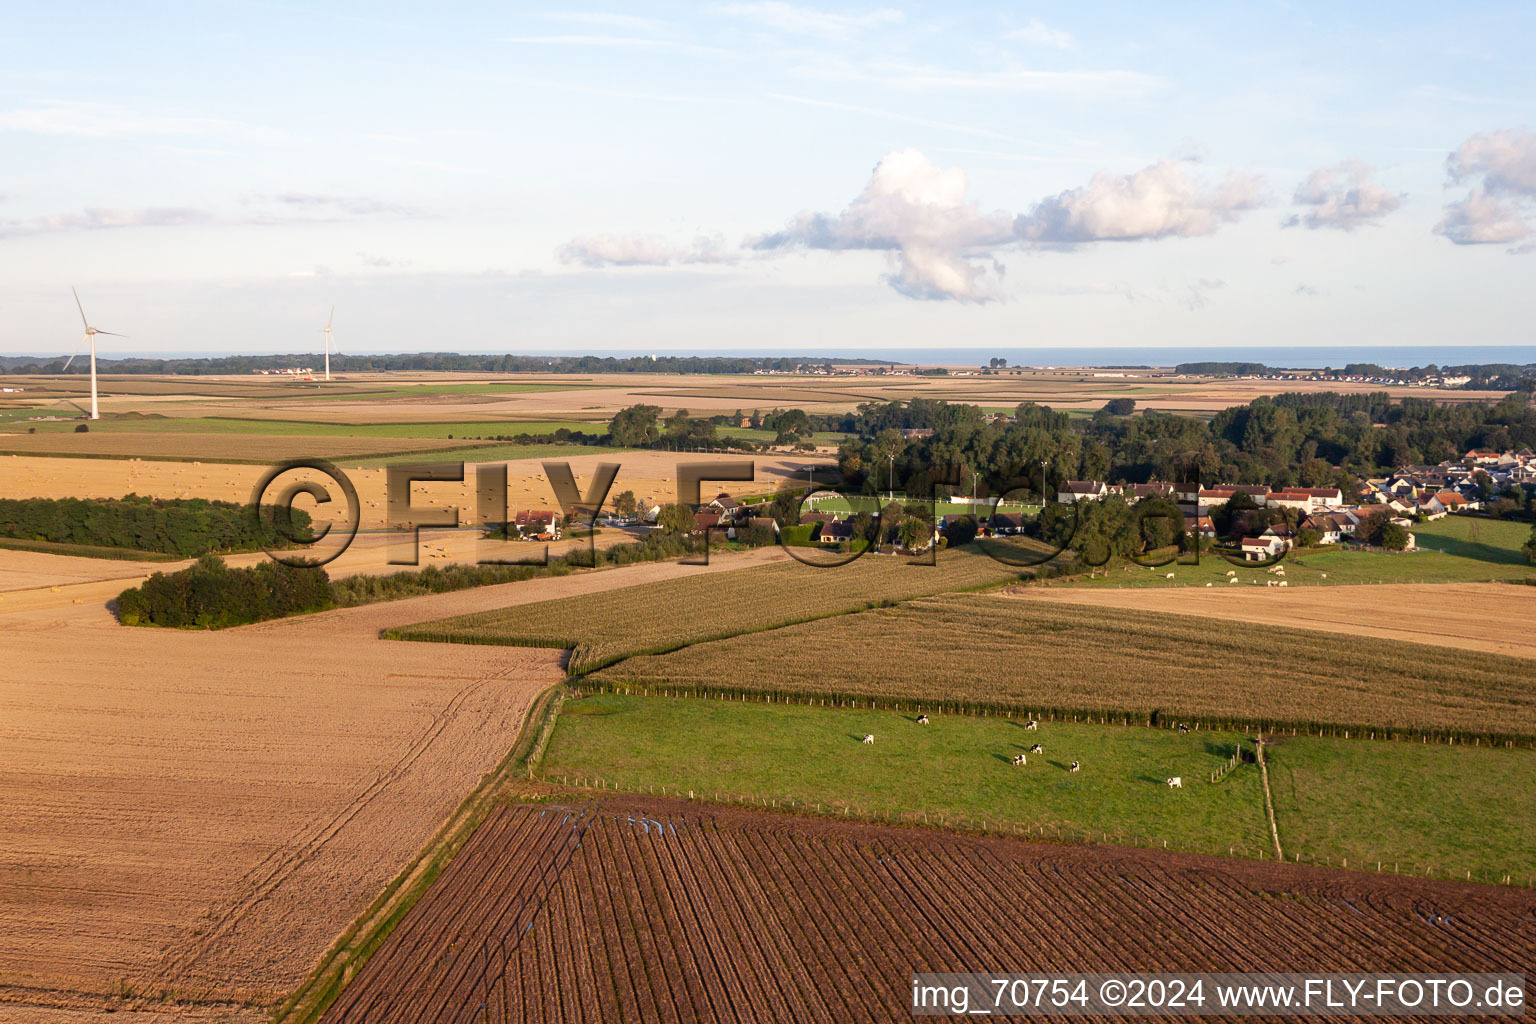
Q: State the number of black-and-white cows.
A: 8